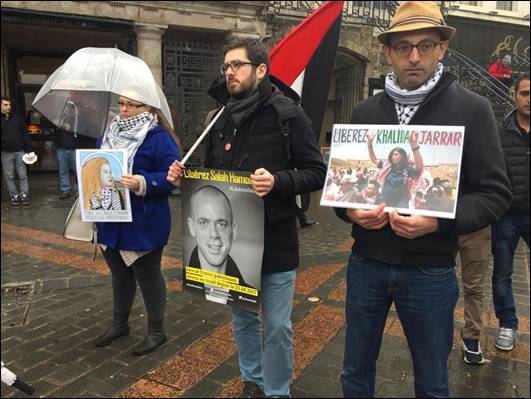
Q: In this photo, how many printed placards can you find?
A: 3